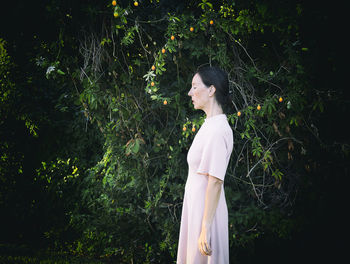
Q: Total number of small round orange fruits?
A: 15